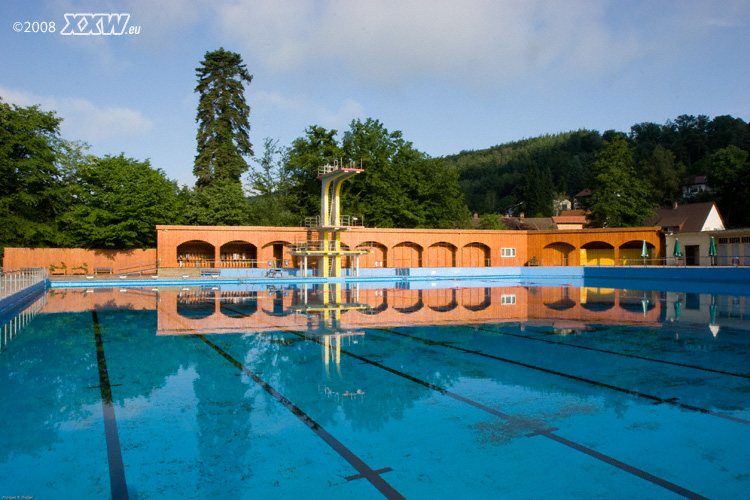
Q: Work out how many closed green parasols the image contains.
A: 3